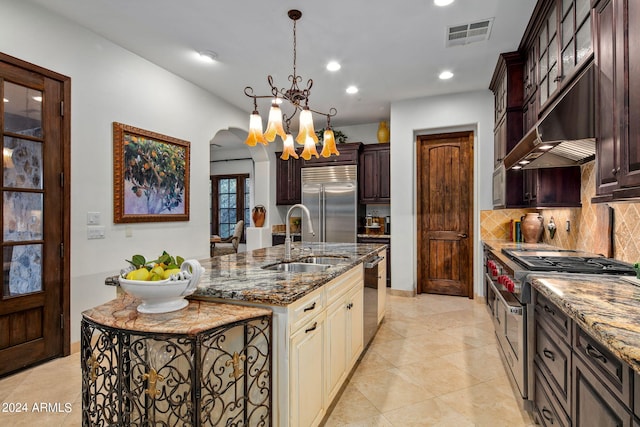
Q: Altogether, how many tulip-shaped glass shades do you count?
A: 6